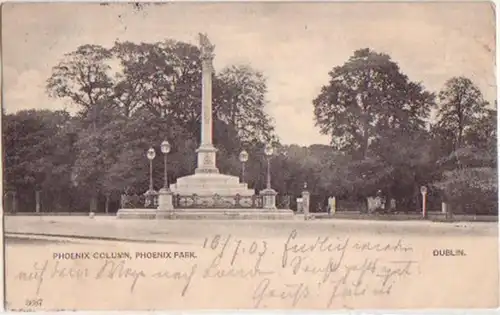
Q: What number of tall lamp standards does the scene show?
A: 4